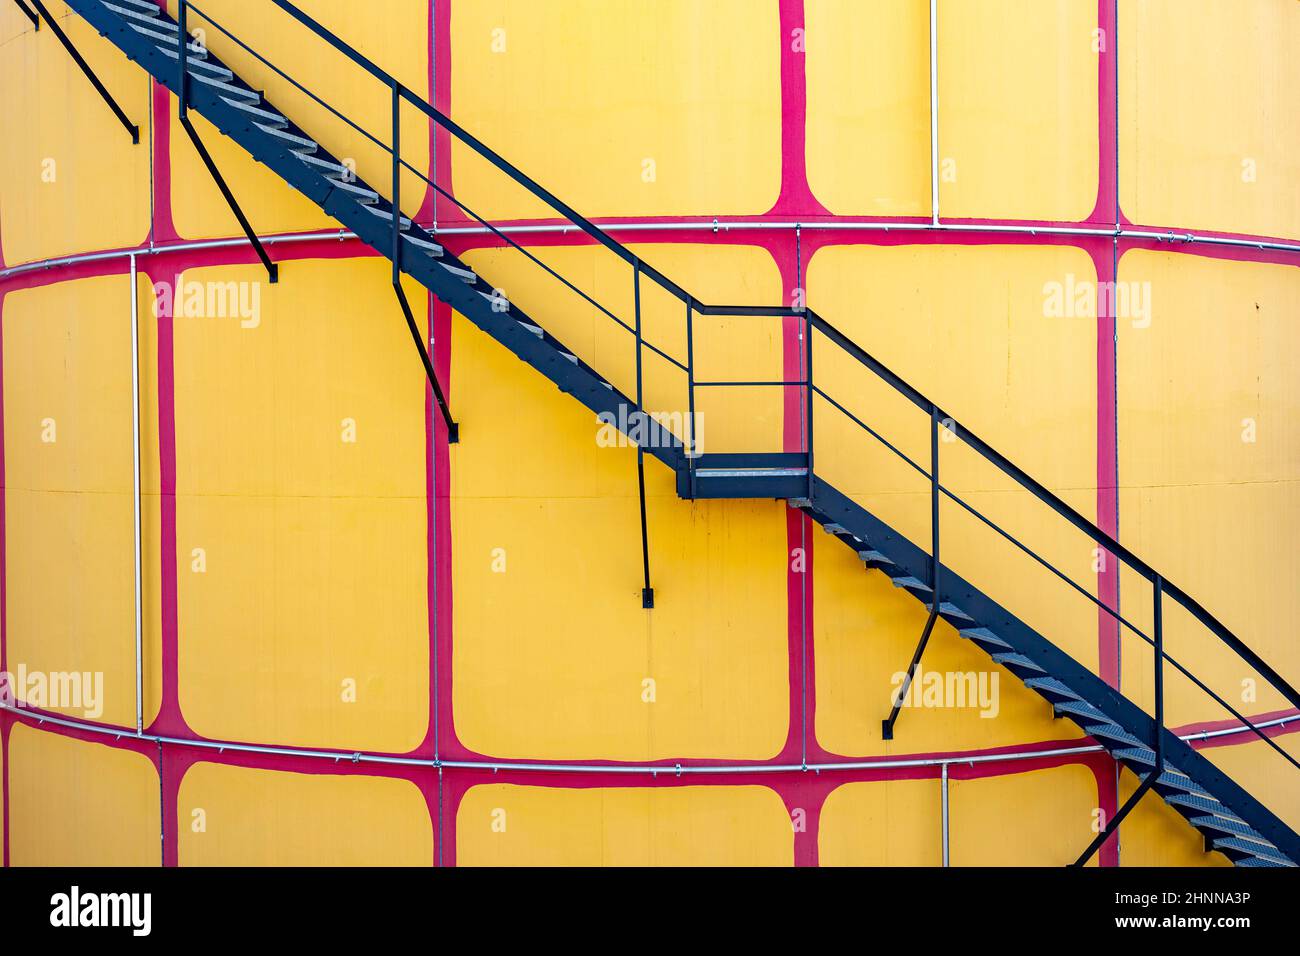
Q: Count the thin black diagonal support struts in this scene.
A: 7